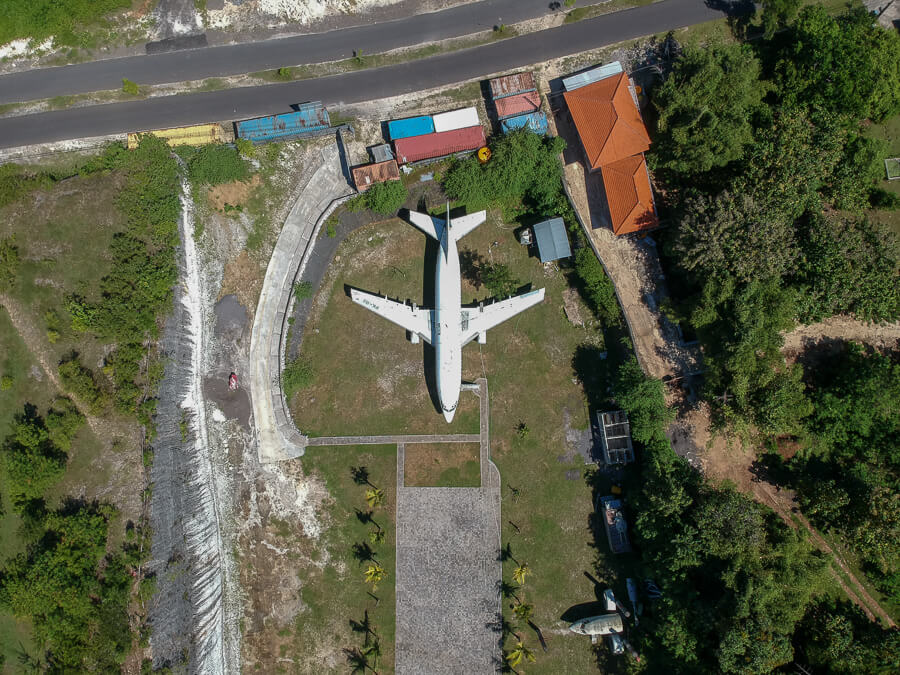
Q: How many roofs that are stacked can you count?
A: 2